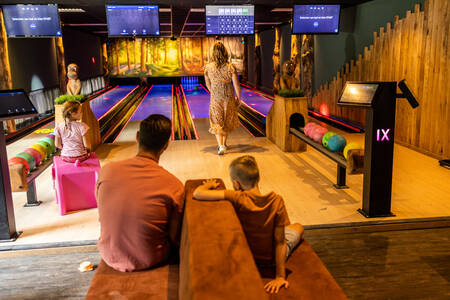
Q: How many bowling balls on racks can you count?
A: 14